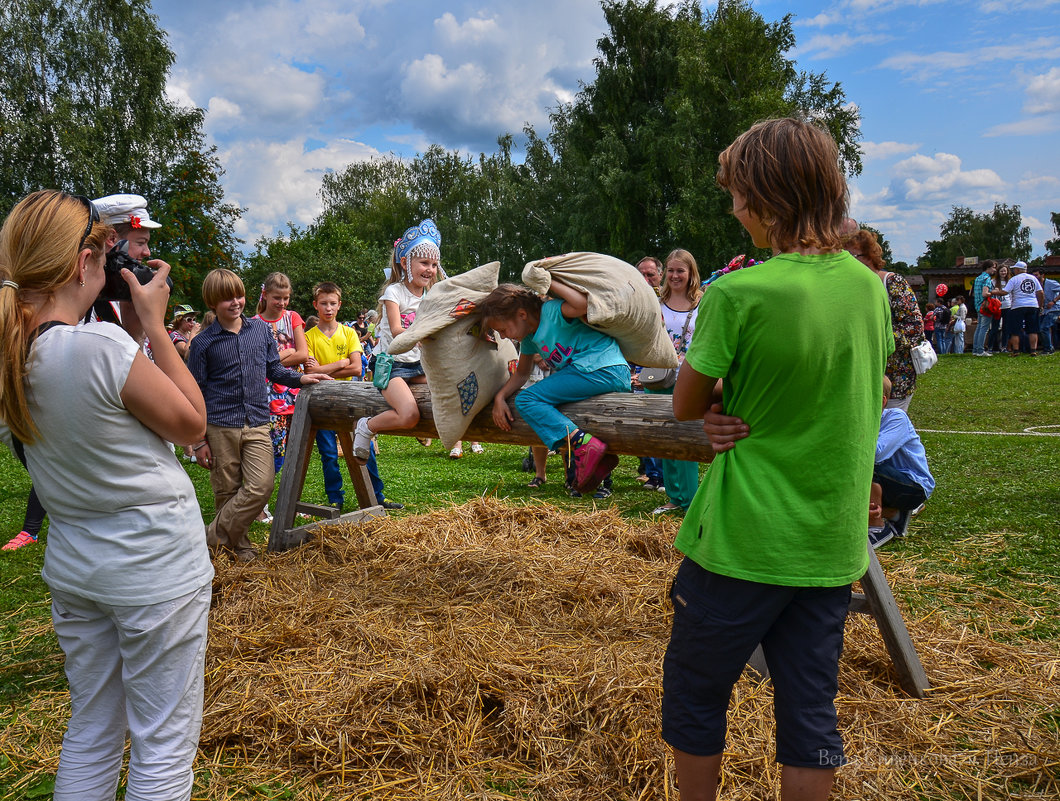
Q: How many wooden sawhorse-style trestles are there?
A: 2